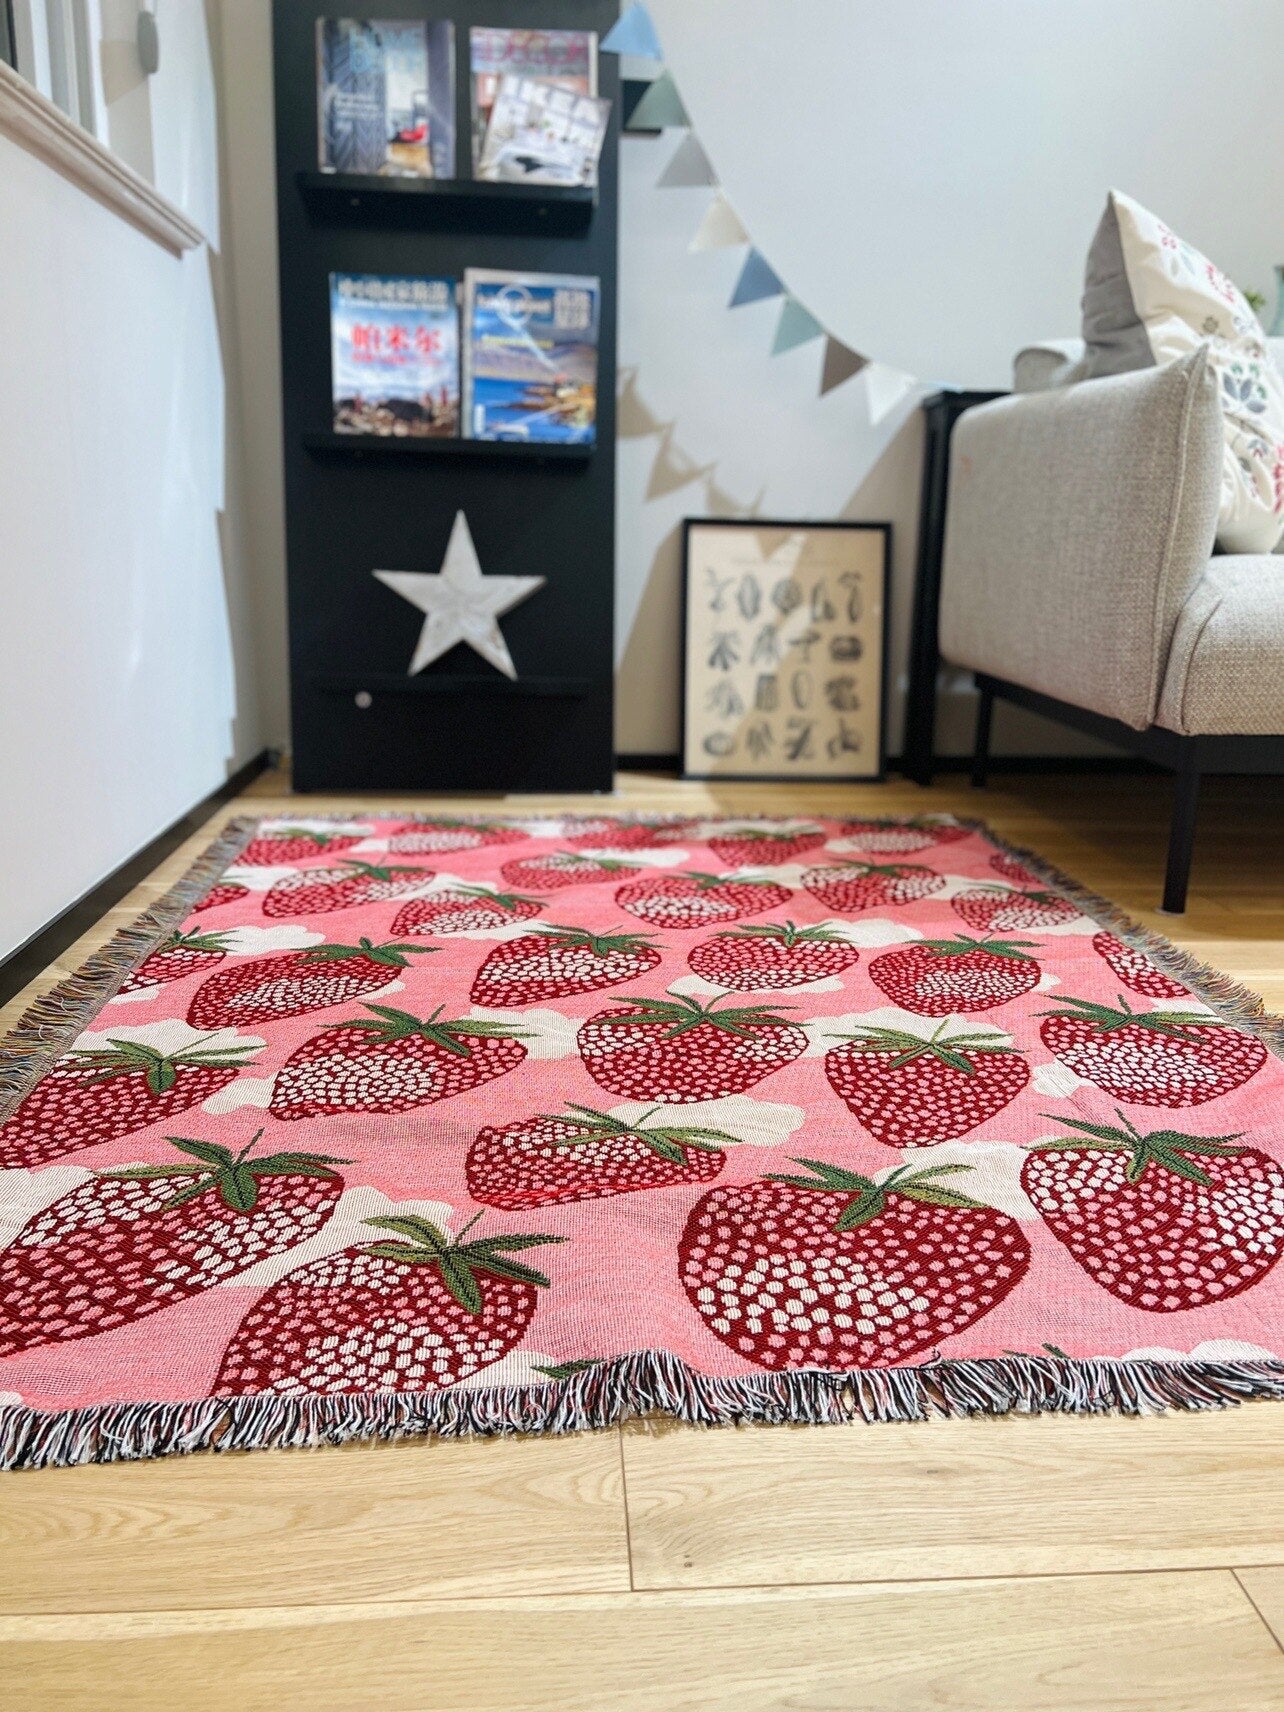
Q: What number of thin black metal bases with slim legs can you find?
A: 1